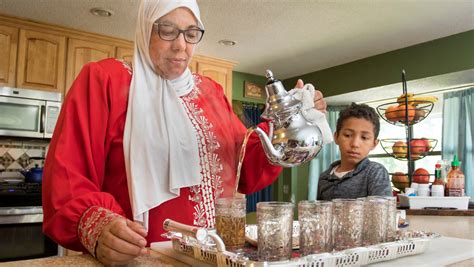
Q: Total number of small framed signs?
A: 1